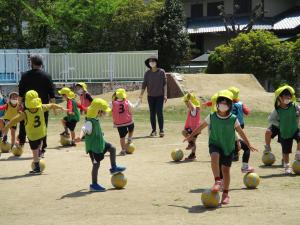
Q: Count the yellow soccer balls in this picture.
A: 11